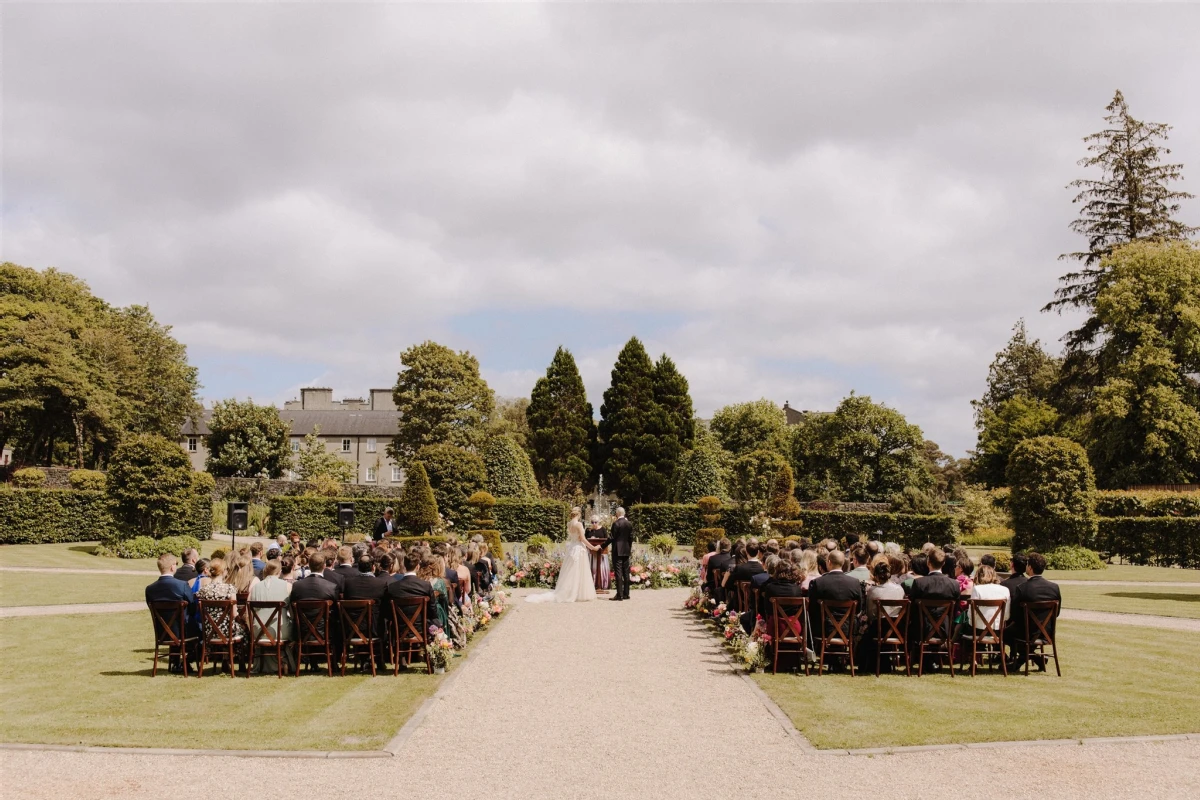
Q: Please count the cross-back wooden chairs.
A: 12